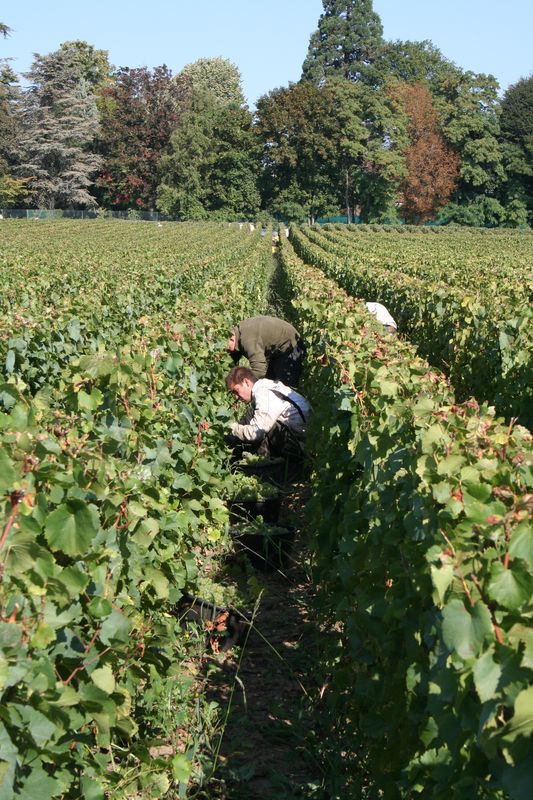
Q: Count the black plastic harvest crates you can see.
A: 4